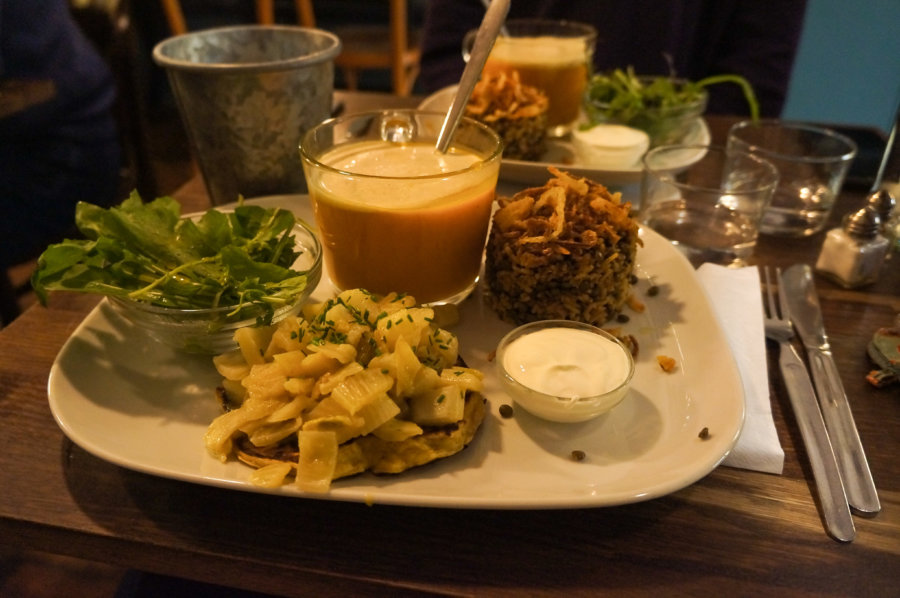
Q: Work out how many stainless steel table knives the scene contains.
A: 1